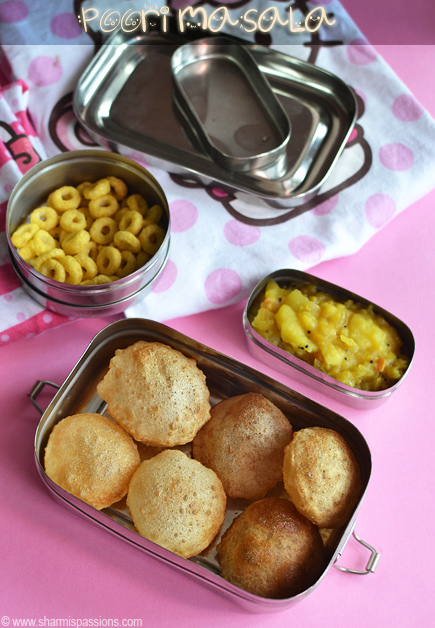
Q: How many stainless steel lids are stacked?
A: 2